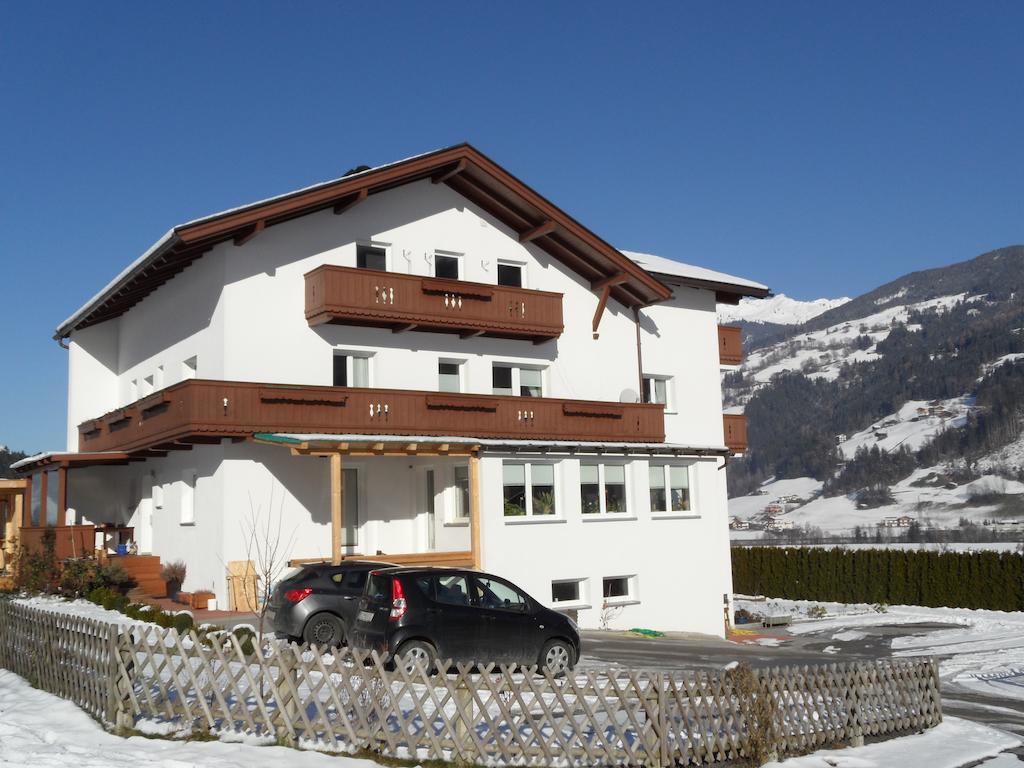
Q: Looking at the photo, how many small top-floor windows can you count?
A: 3